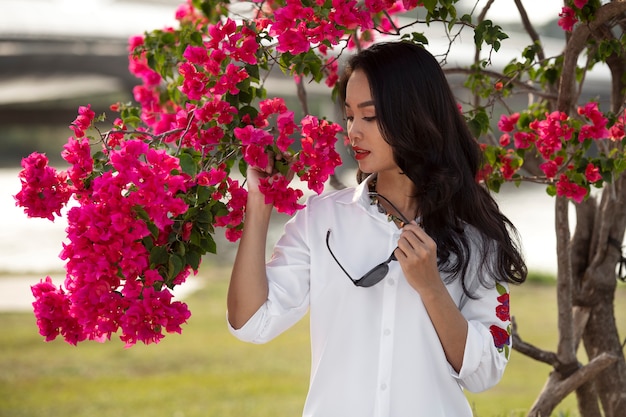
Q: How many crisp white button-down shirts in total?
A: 1